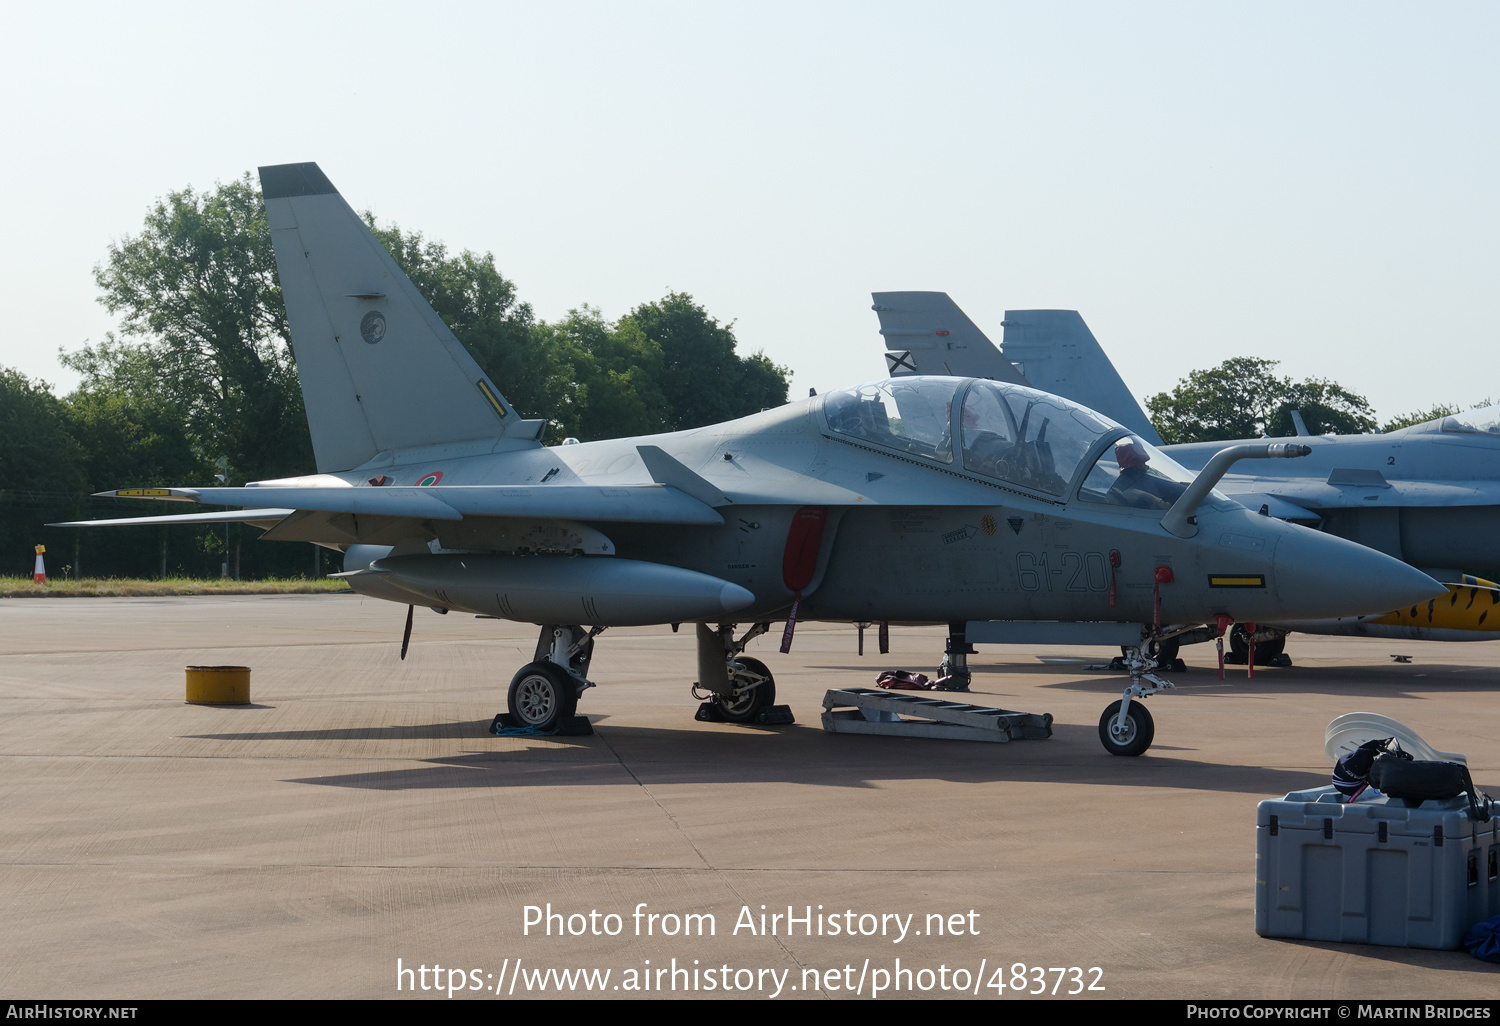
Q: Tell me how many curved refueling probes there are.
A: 1